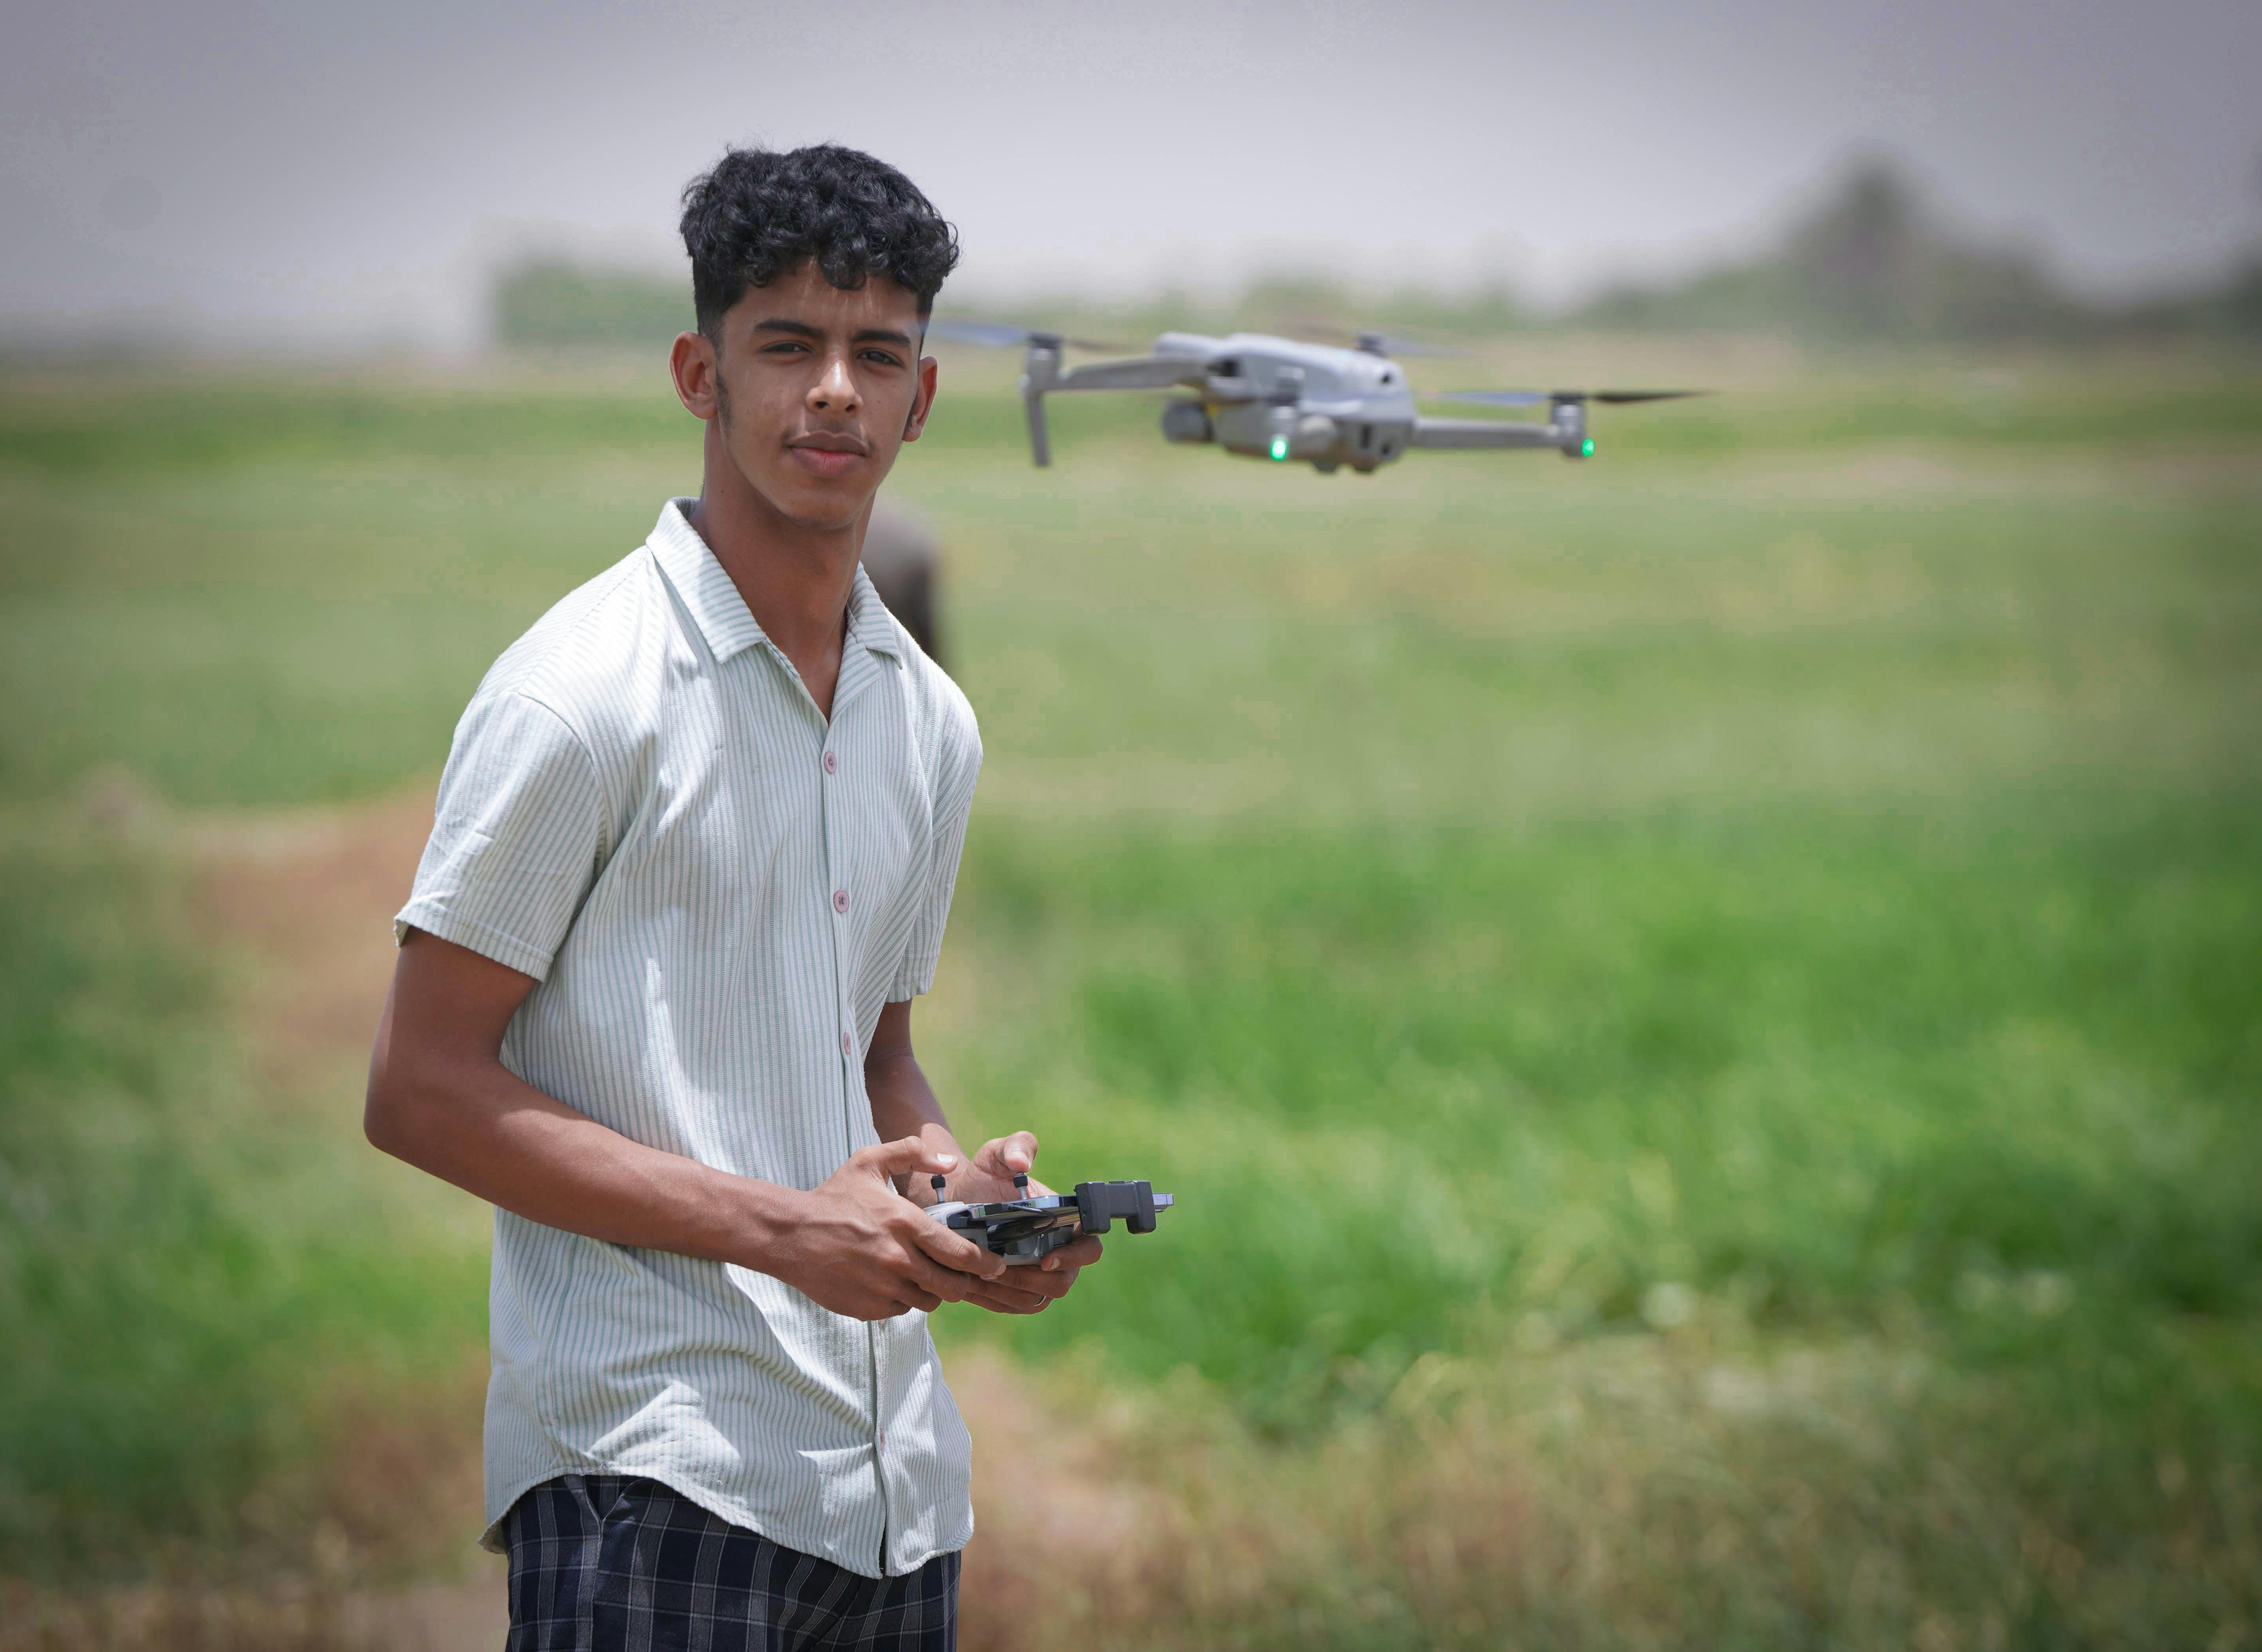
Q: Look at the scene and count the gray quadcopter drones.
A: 1